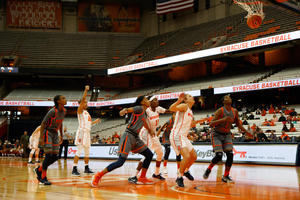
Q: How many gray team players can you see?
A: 4